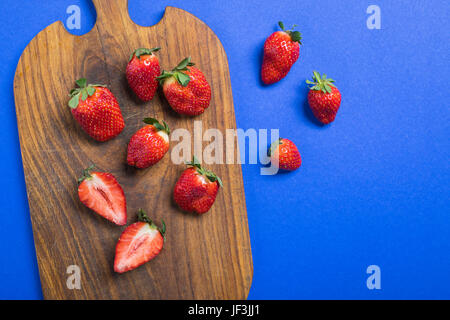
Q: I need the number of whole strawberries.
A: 8